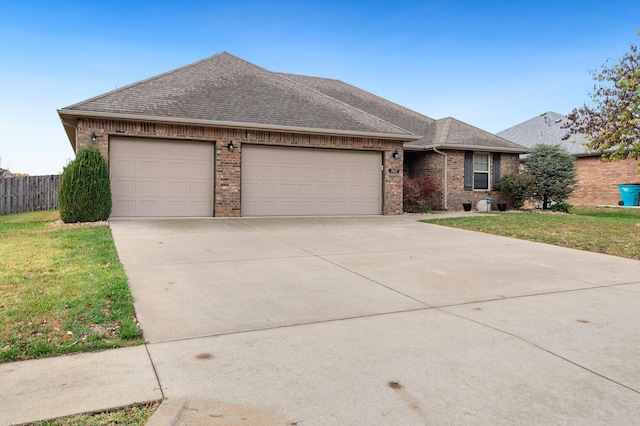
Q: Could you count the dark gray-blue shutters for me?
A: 2